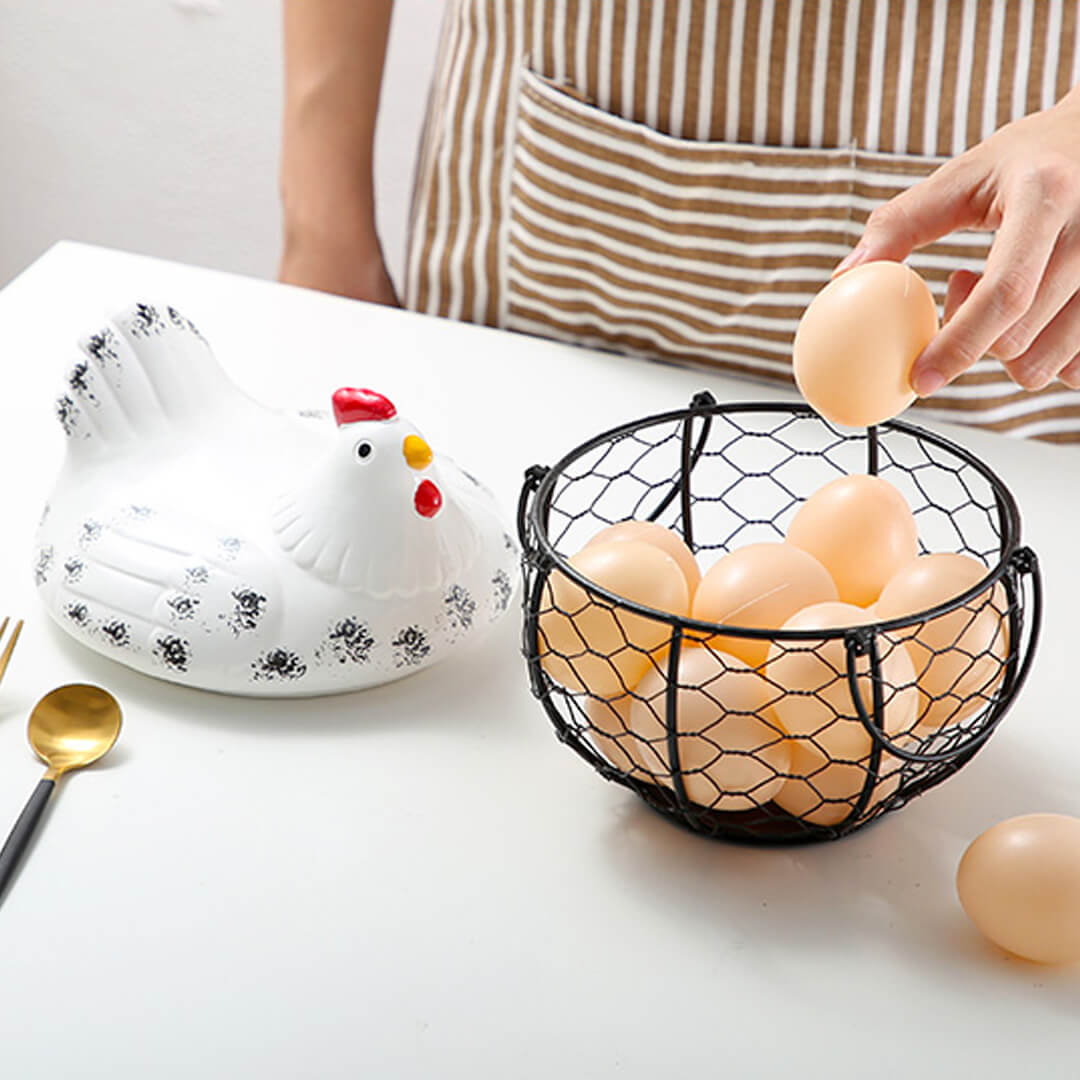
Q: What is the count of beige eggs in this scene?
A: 11